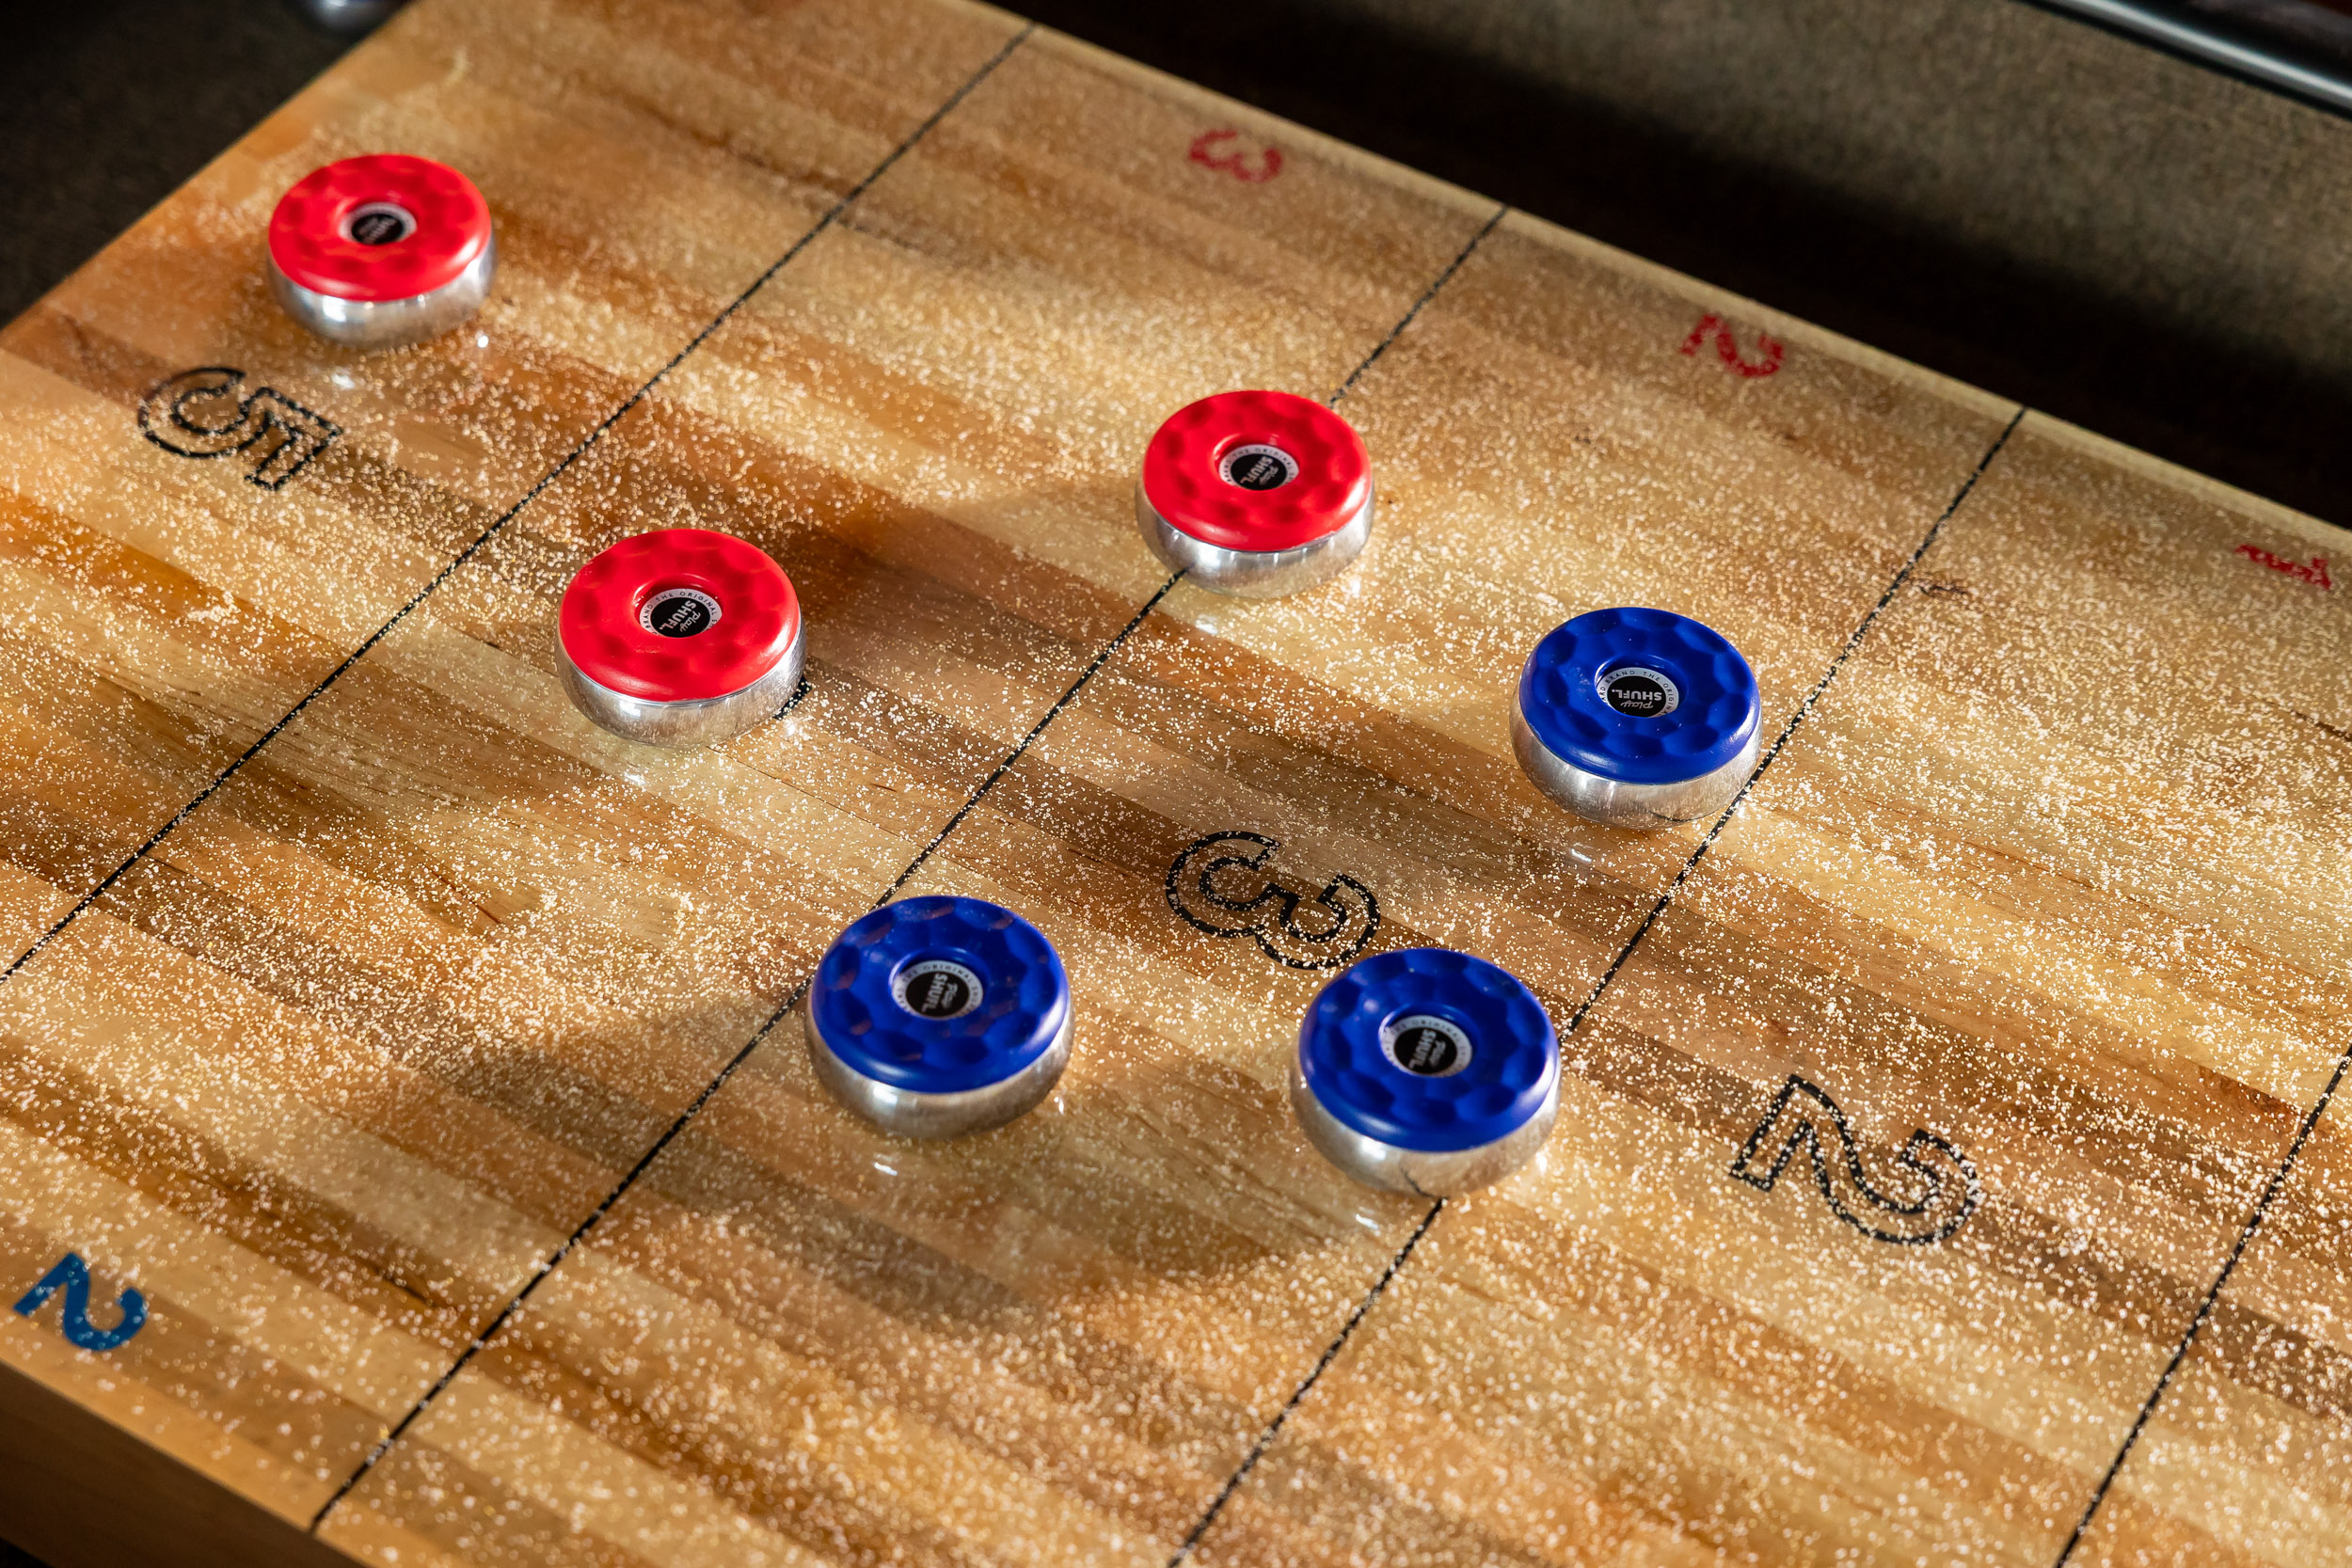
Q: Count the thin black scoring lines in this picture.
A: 4